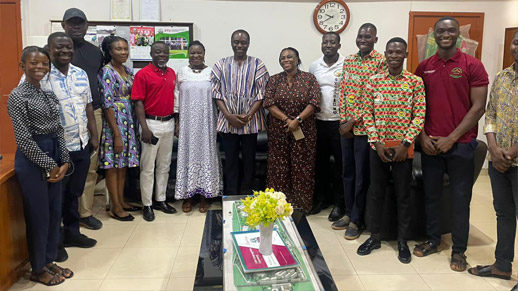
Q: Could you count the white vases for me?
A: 1